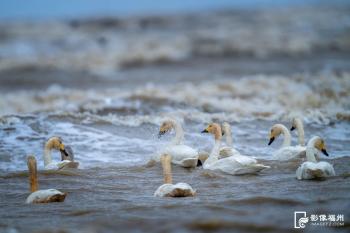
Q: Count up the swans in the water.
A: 9